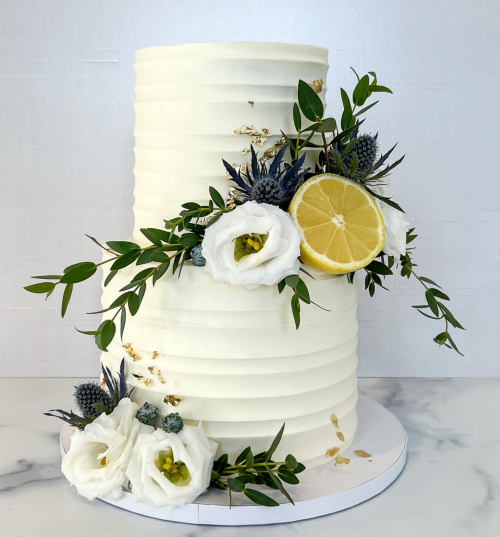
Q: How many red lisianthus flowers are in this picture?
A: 0